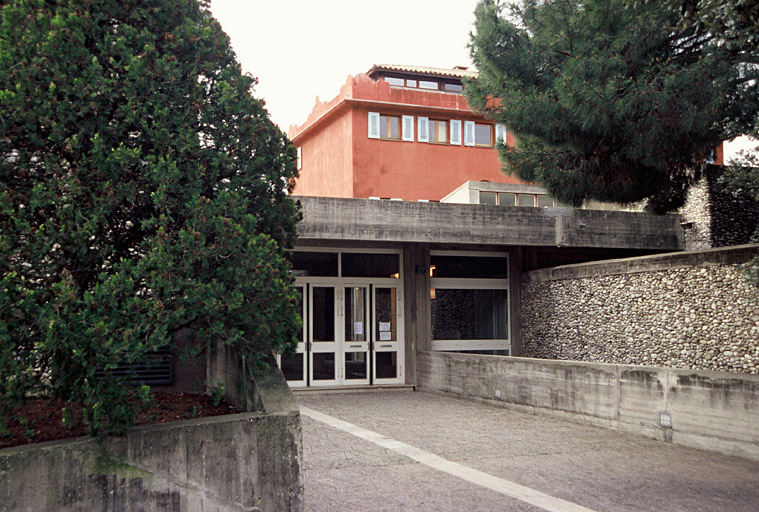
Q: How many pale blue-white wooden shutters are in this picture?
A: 6